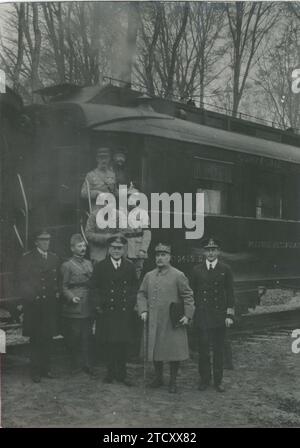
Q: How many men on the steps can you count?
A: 4